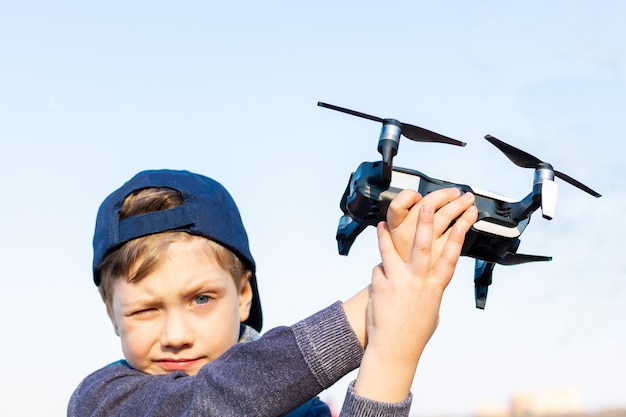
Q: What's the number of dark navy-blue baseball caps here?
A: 1